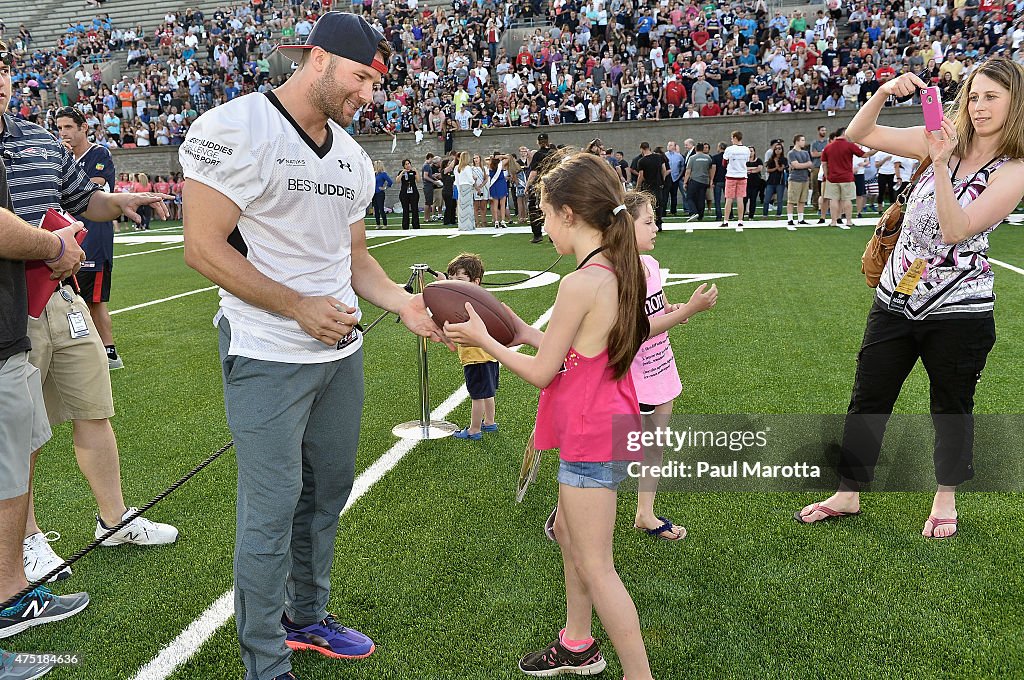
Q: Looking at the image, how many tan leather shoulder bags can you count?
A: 1